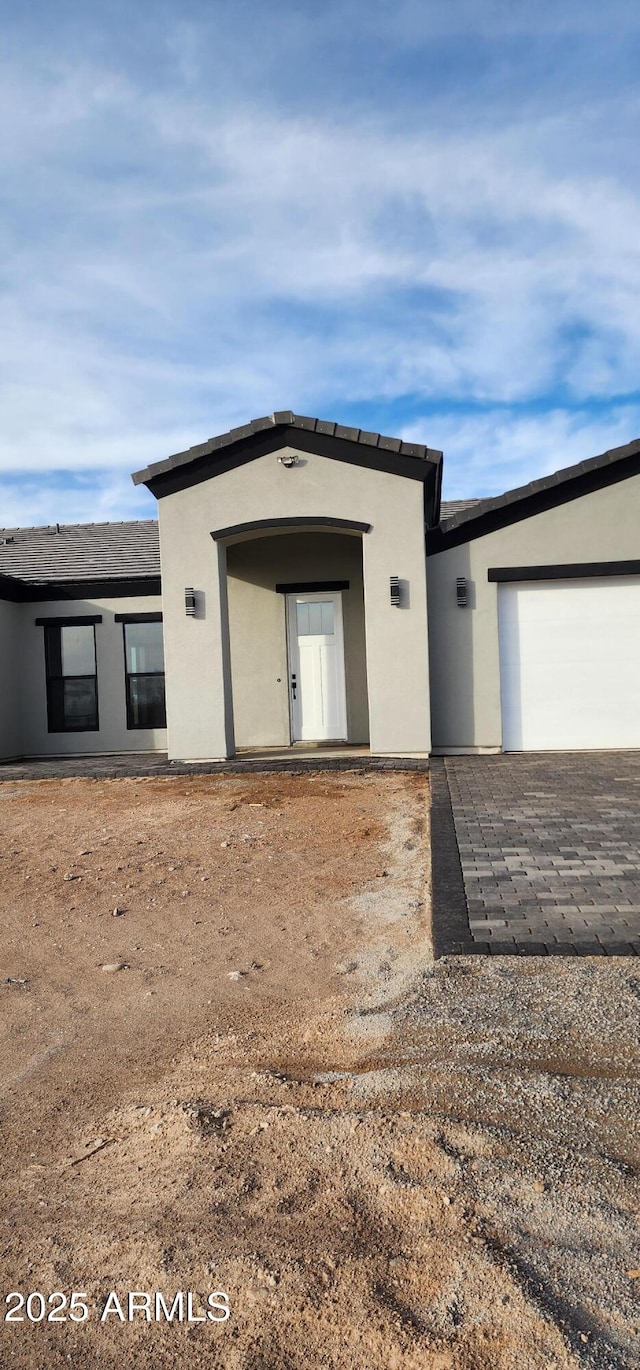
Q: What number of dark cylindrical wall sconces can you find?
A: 3